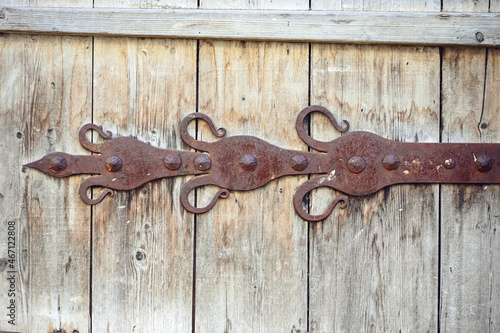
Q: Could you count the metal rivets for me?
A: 10